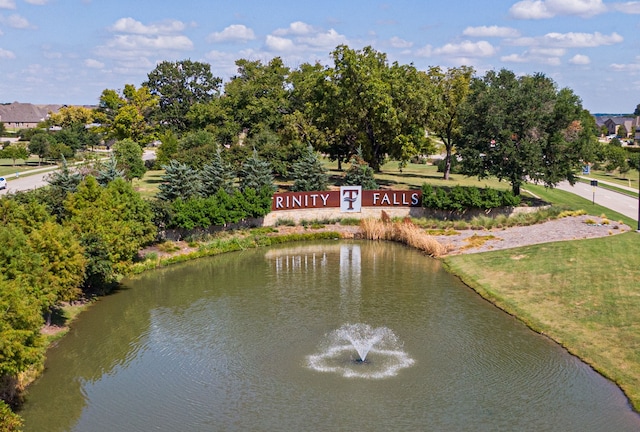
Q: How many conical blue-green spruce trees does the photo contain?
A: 7